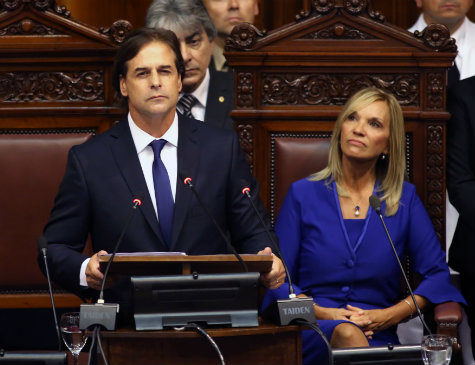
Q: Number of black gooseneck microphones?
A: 5